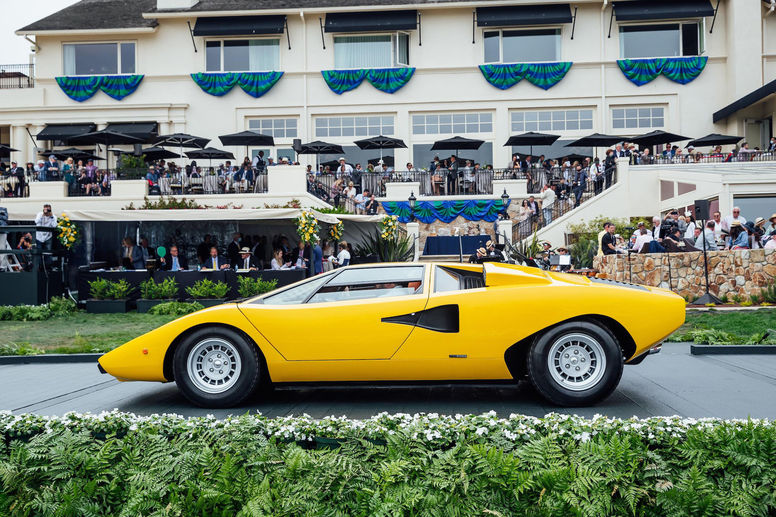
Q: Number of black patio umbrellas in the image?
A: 14